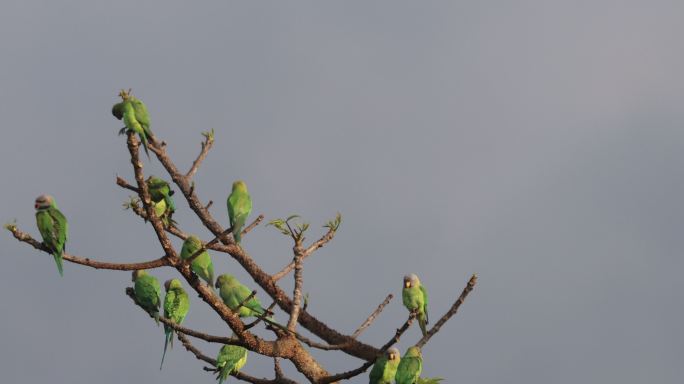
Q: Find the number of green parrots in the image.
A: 12